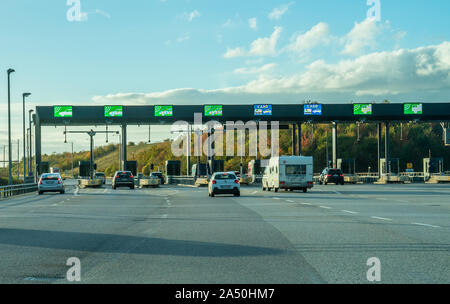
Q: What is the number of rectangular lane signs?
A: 8